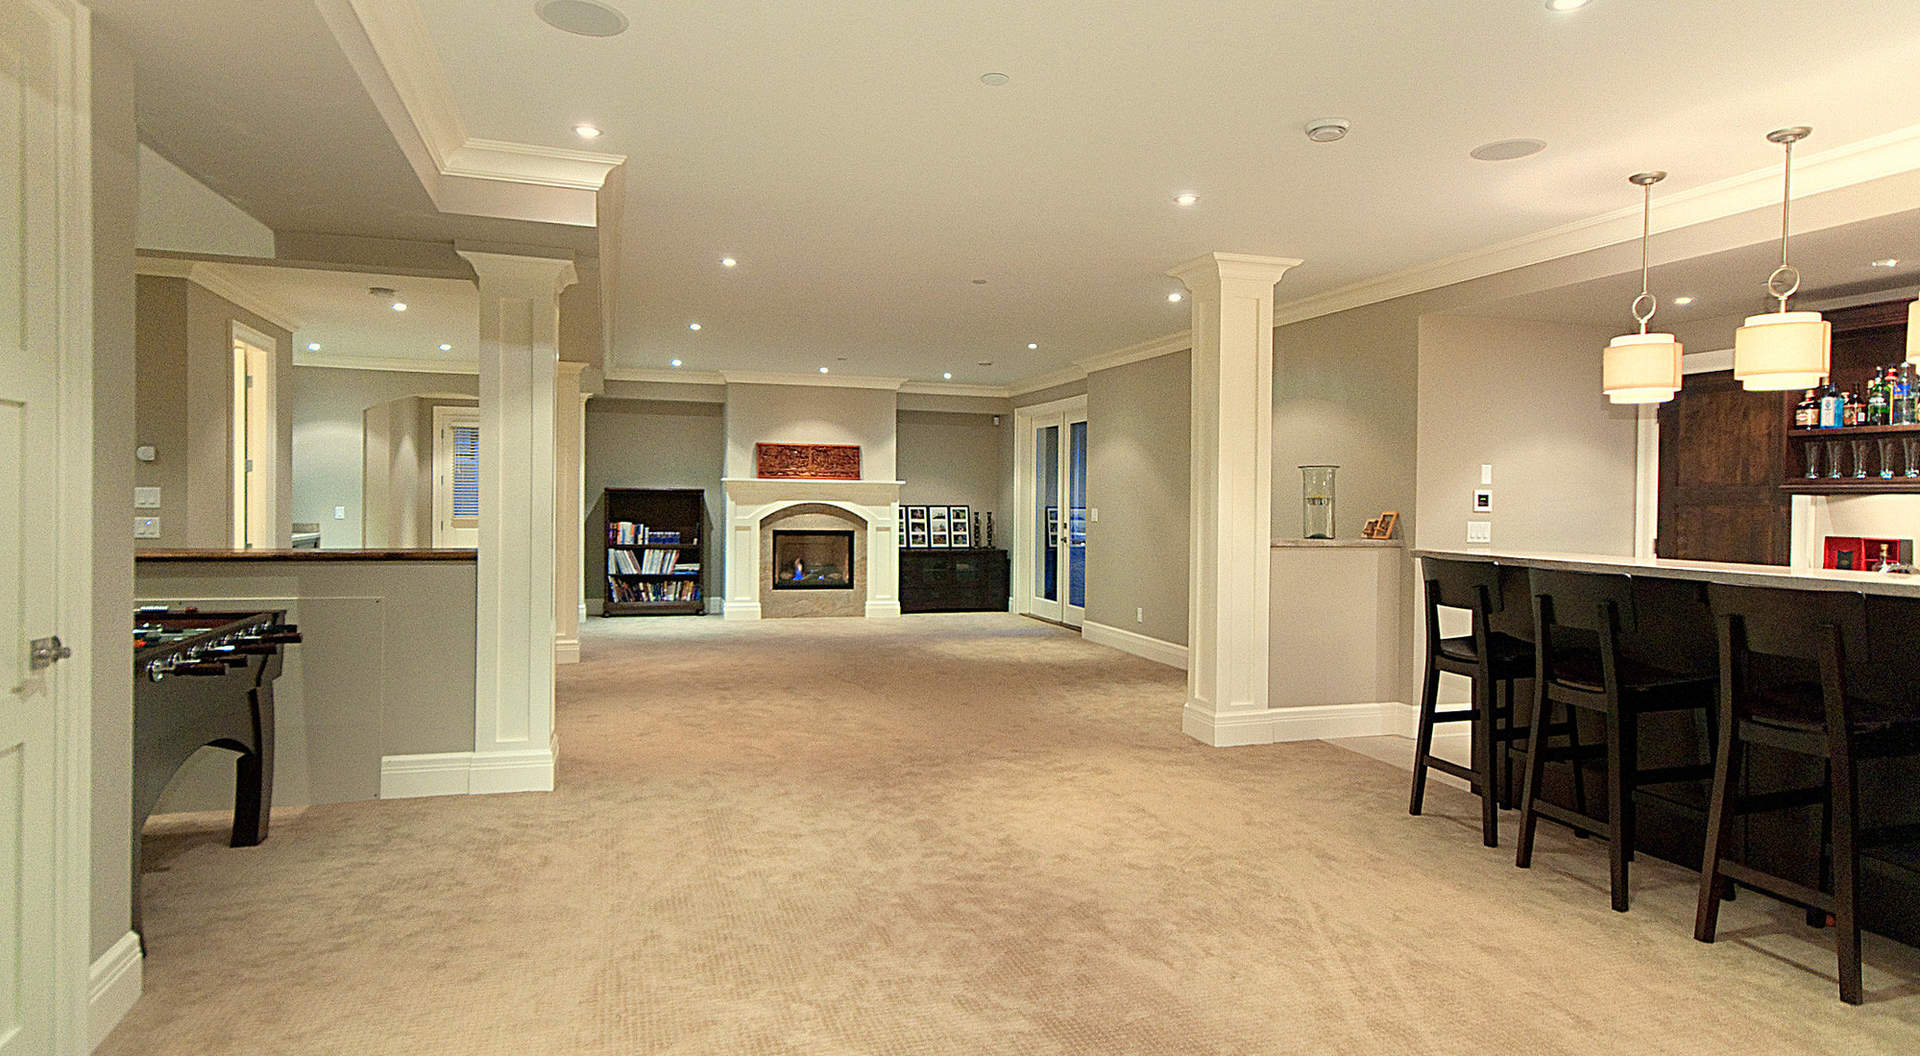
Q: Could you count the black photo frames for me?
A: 4